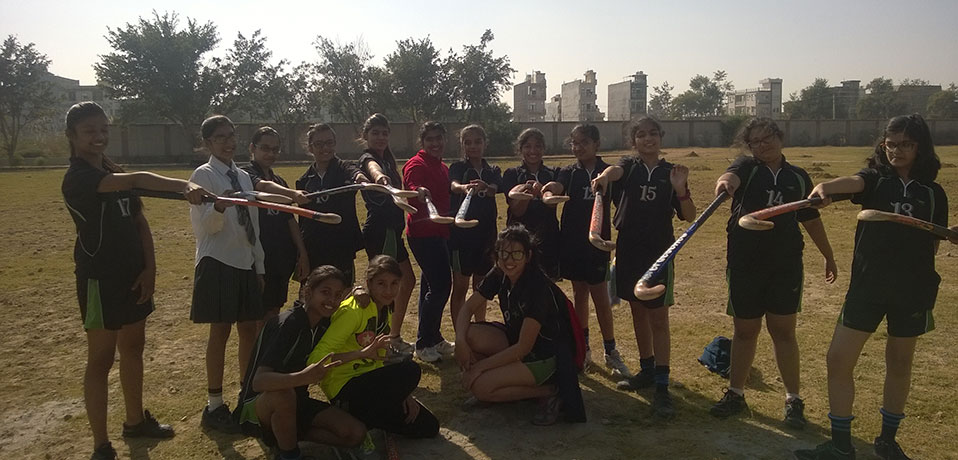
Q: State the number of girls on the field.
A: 15